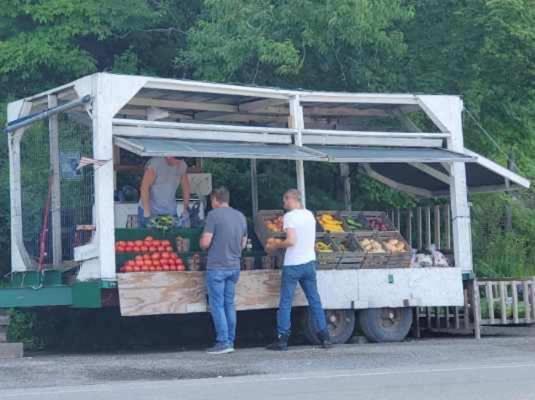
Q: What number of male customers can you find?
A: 2